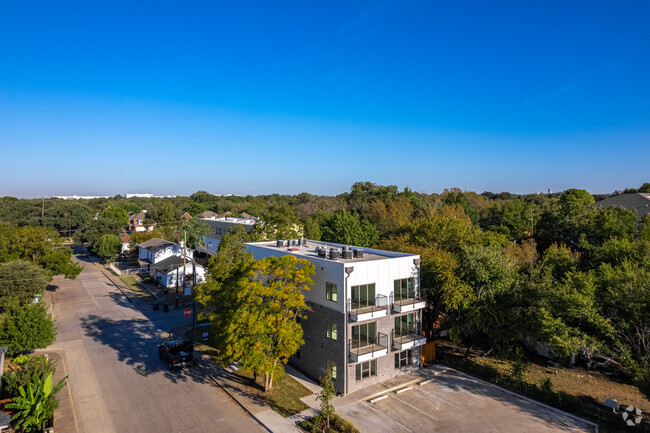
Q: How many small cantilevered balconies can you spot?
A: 4